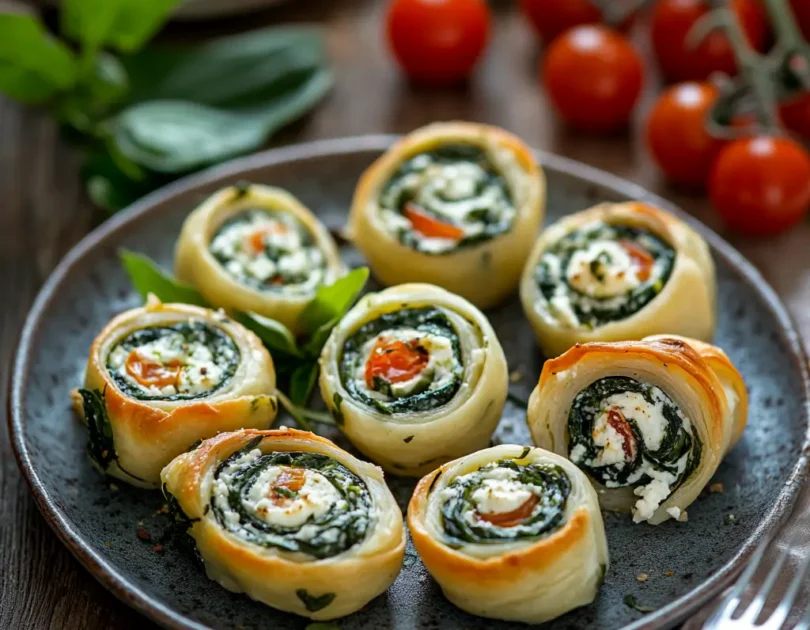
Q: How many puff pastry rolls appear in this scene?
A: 8